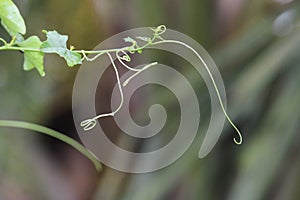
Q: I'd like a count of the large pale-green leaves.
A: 3